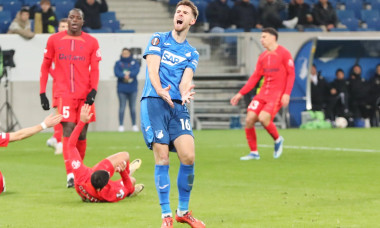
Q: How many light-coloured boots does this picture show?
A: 6